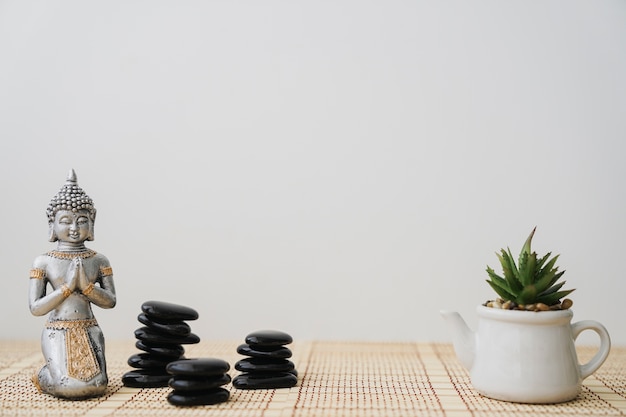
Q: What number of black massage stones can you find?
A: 13